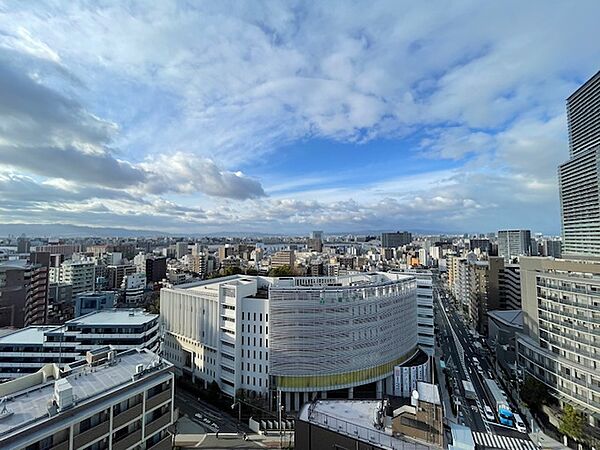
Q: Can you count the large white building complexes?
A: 1